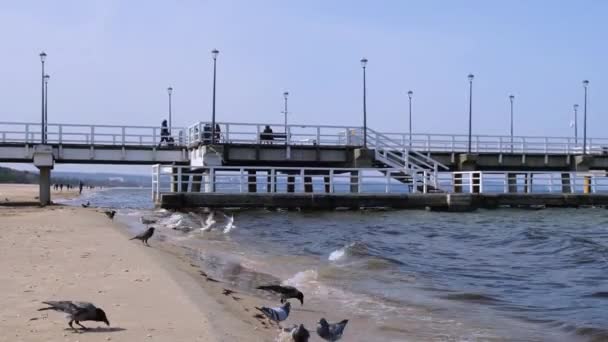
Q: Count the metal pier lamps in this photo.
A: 11